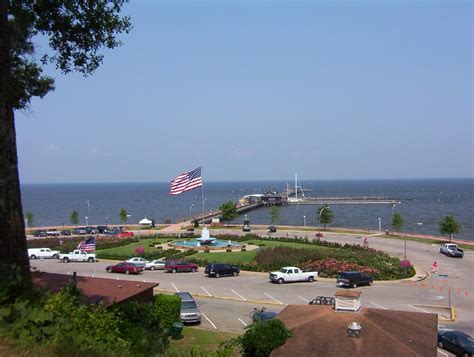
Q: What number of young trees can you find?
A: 8